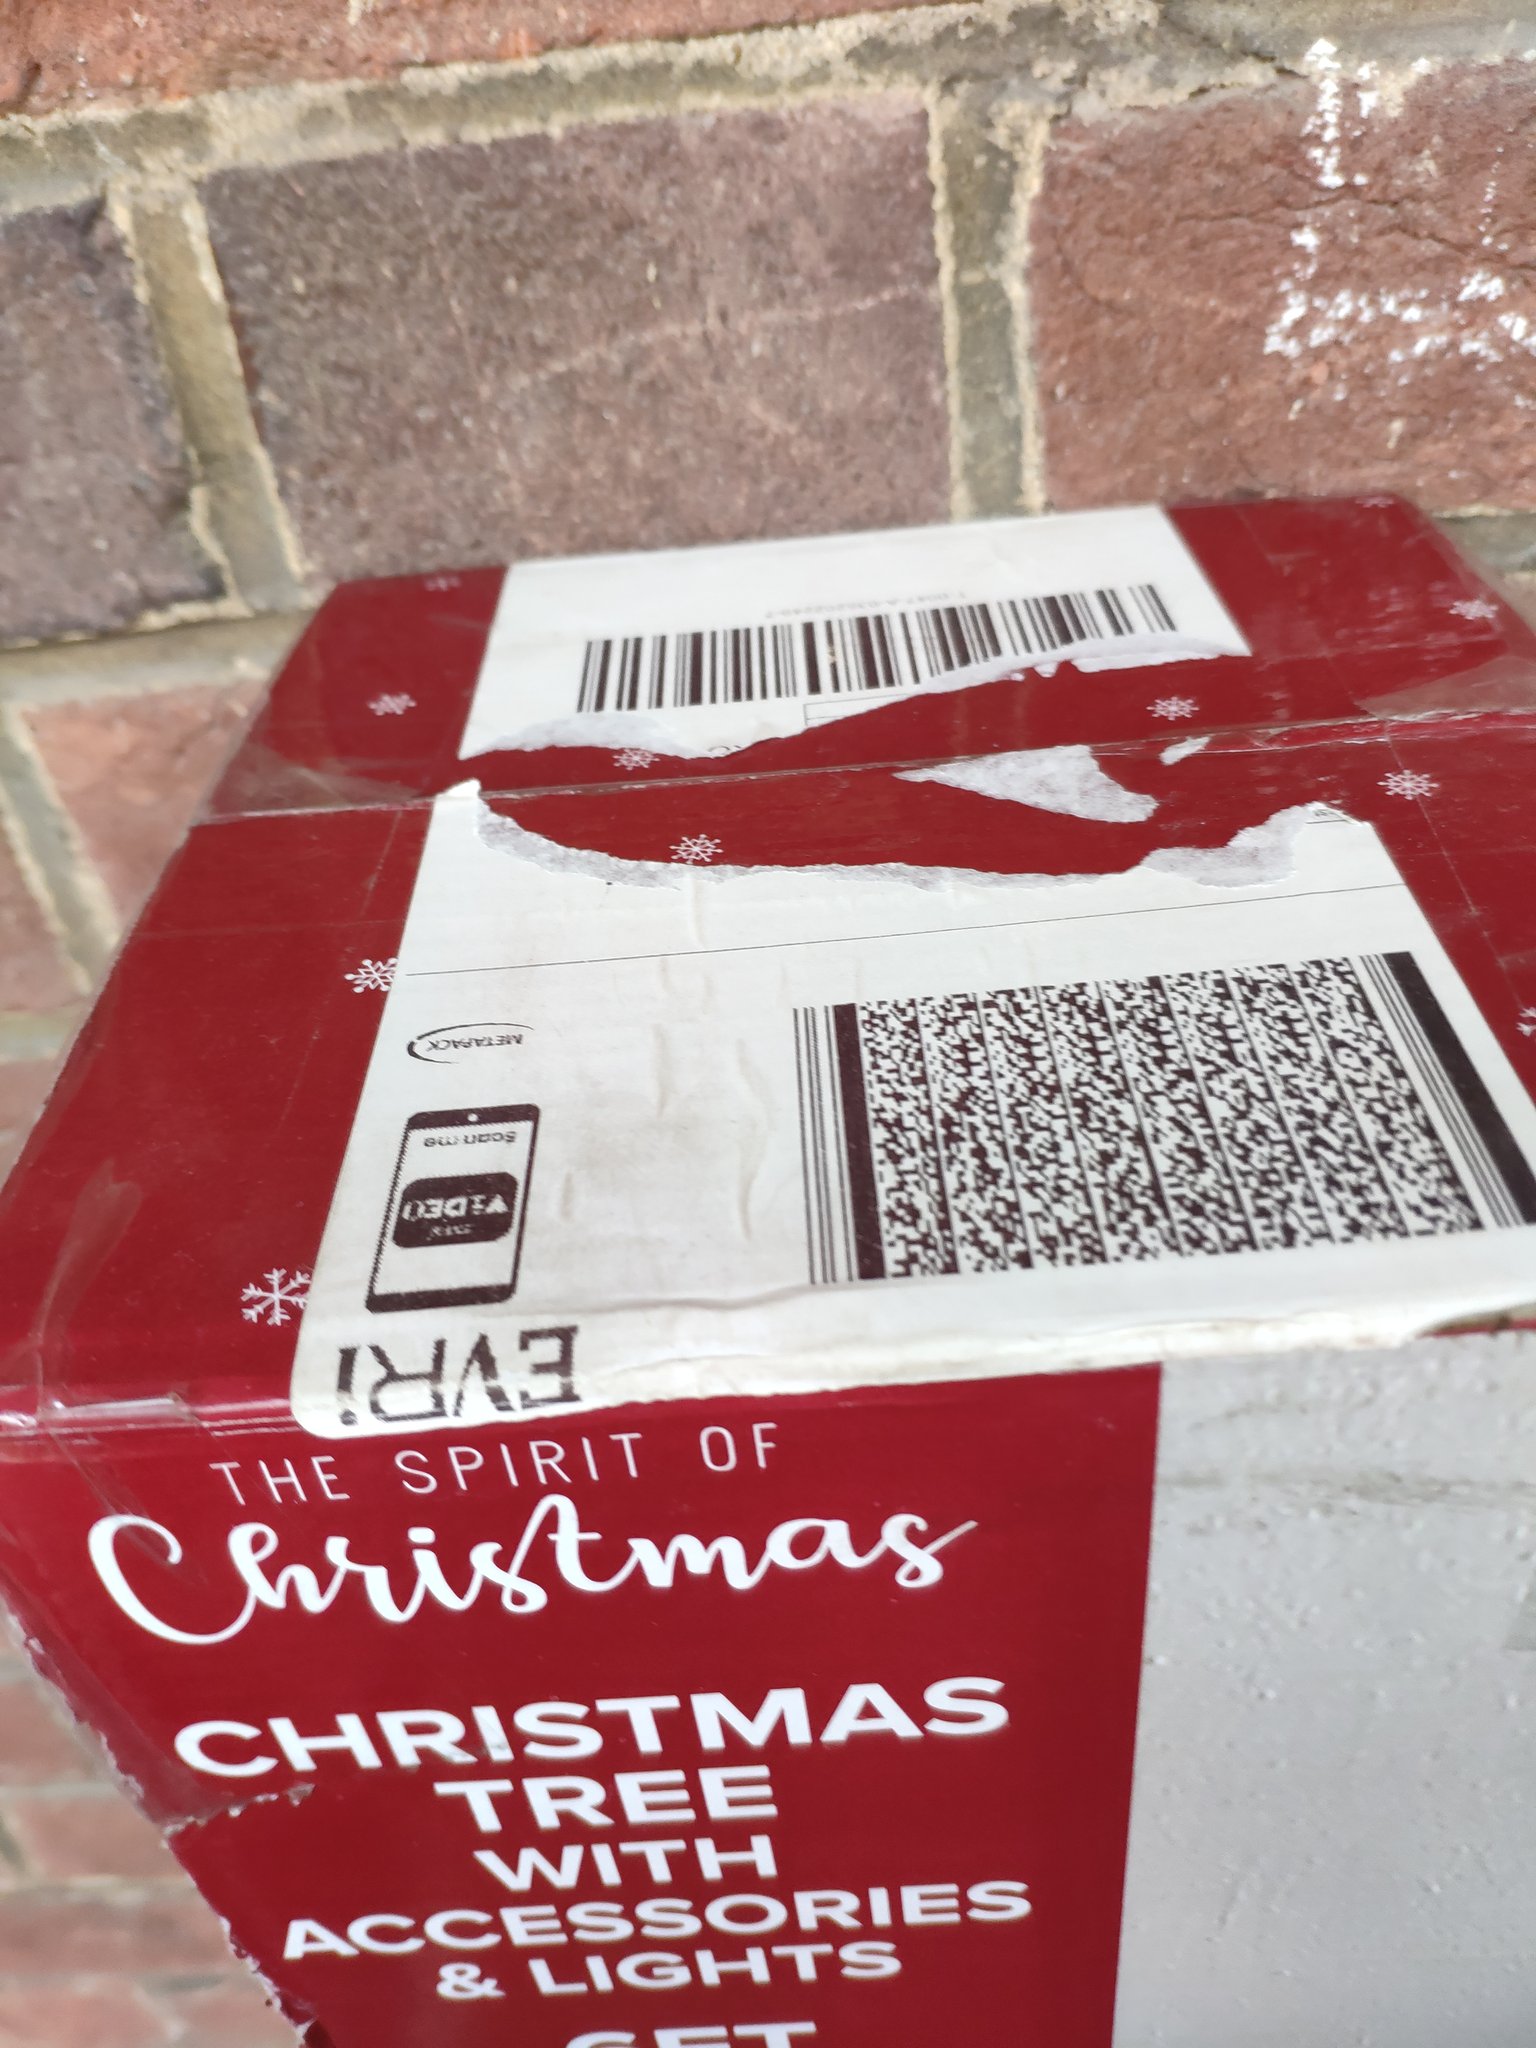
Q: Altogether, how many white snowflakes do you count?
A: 11